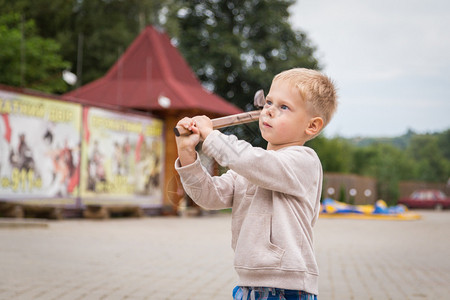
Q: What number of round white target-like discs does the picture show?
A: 3